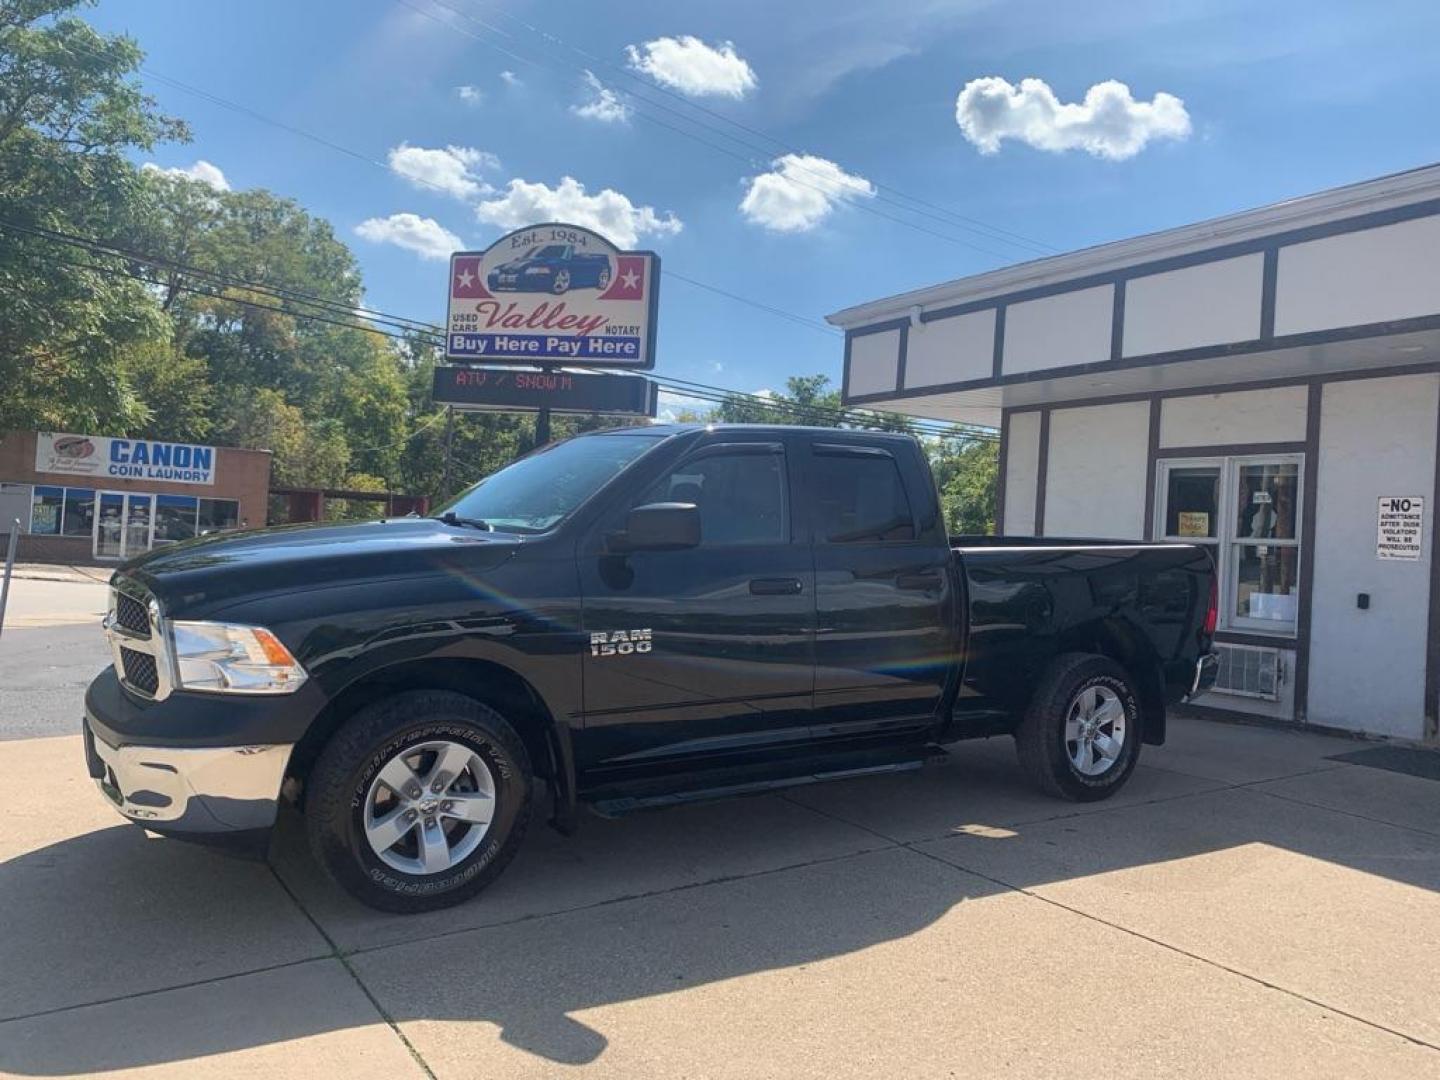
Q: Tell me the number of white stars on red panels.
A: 2